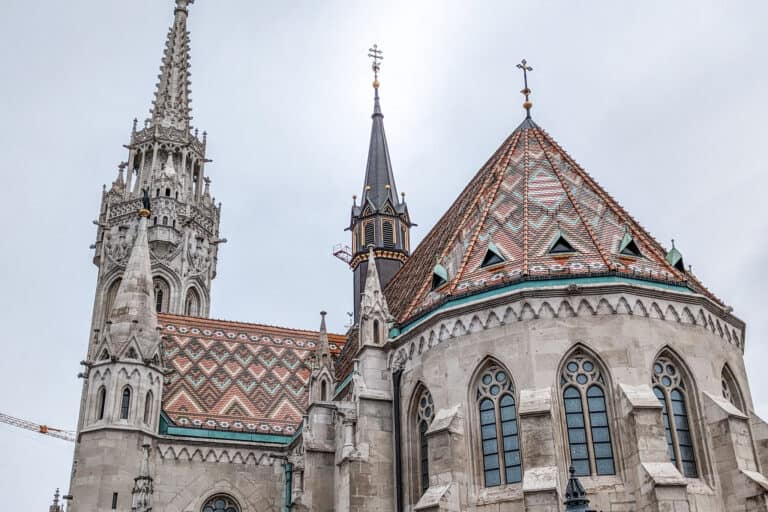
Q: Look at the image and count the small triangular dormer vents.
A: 5